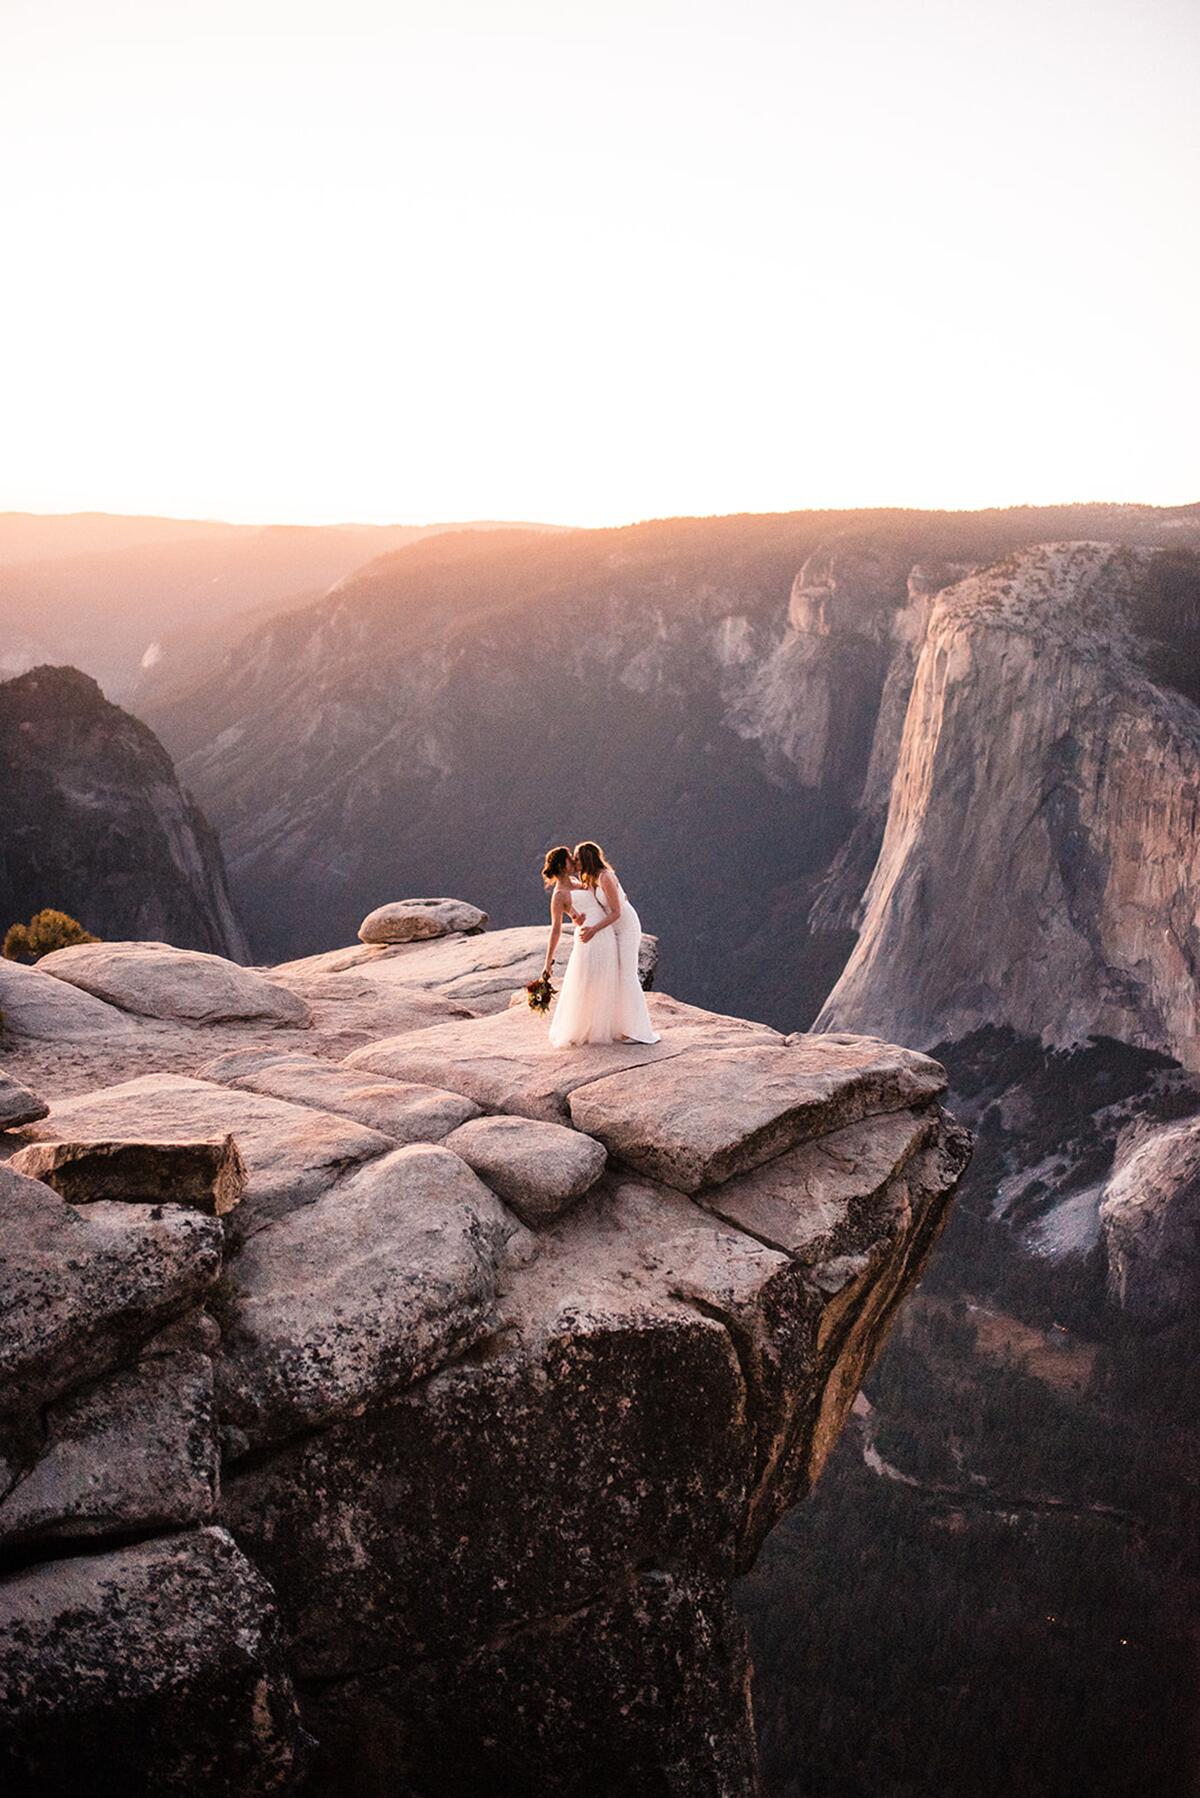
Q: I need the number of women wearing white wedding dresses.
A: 2